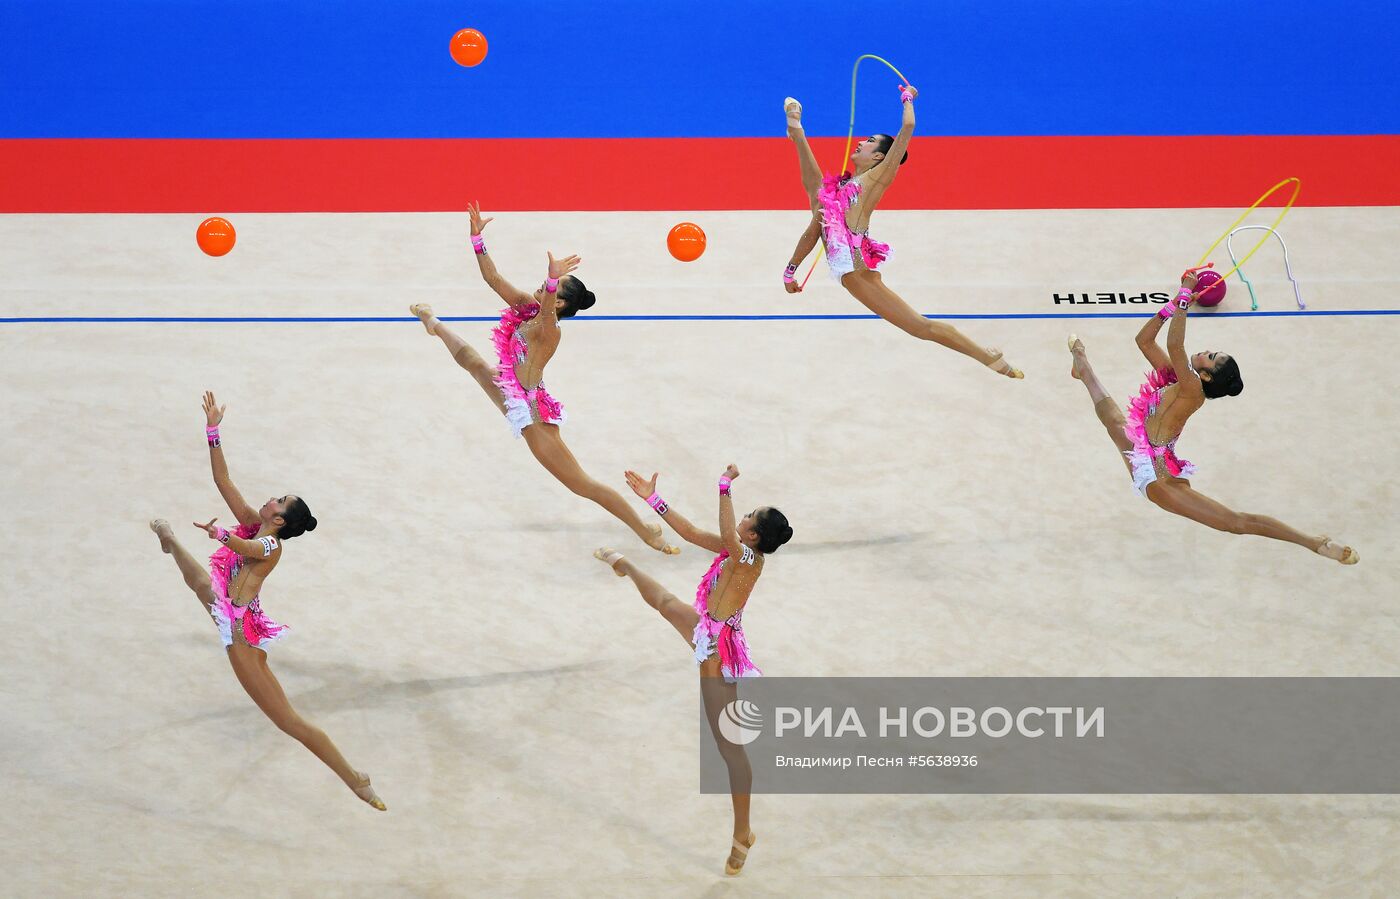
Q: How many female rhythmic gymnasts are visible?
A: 5